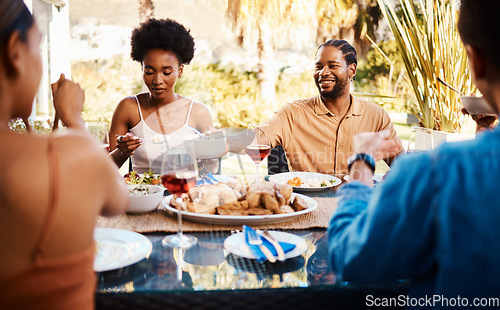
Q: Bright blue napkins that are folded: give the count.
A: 2